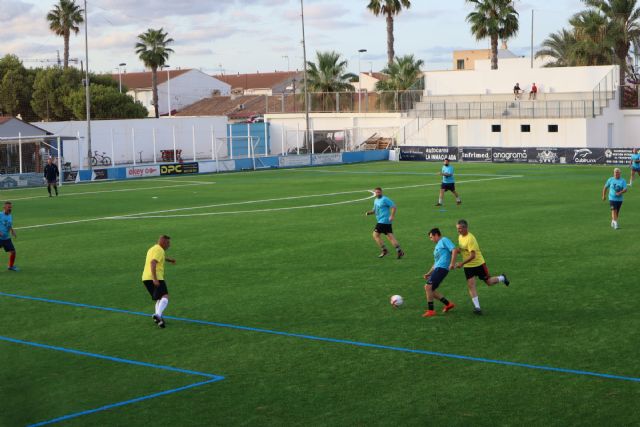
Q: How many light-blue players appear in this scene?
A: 6